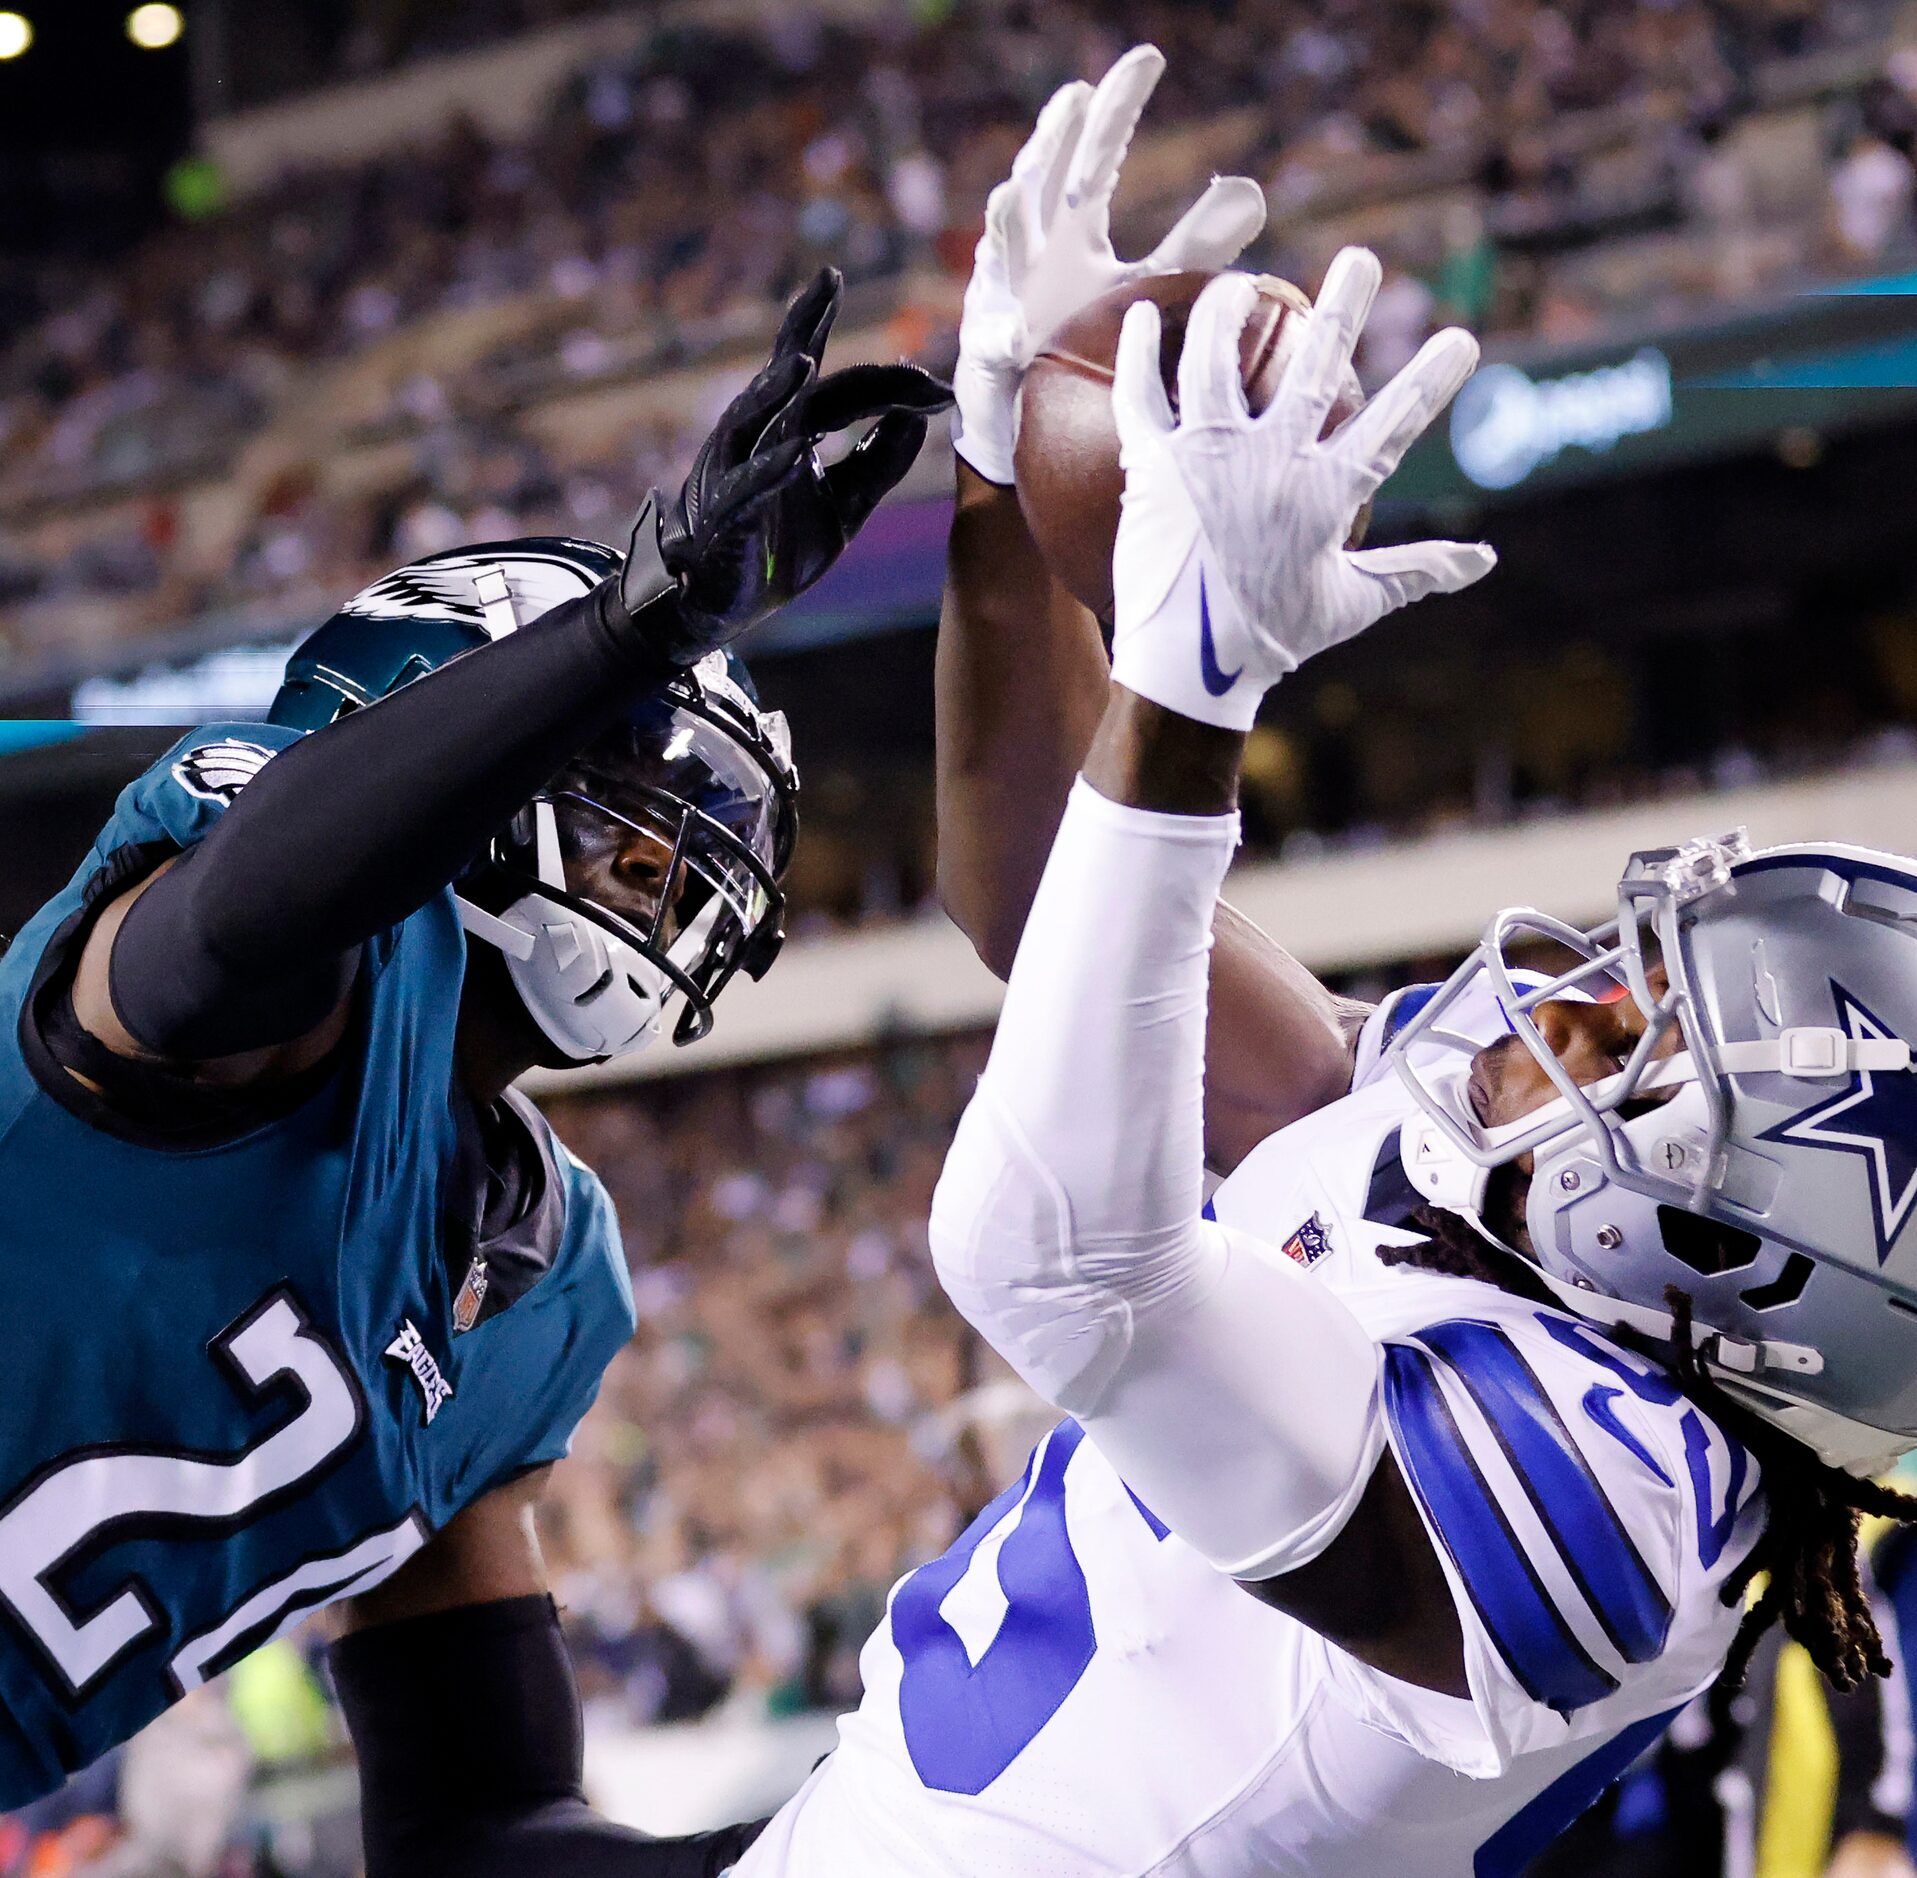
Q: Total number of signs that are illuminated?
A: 2